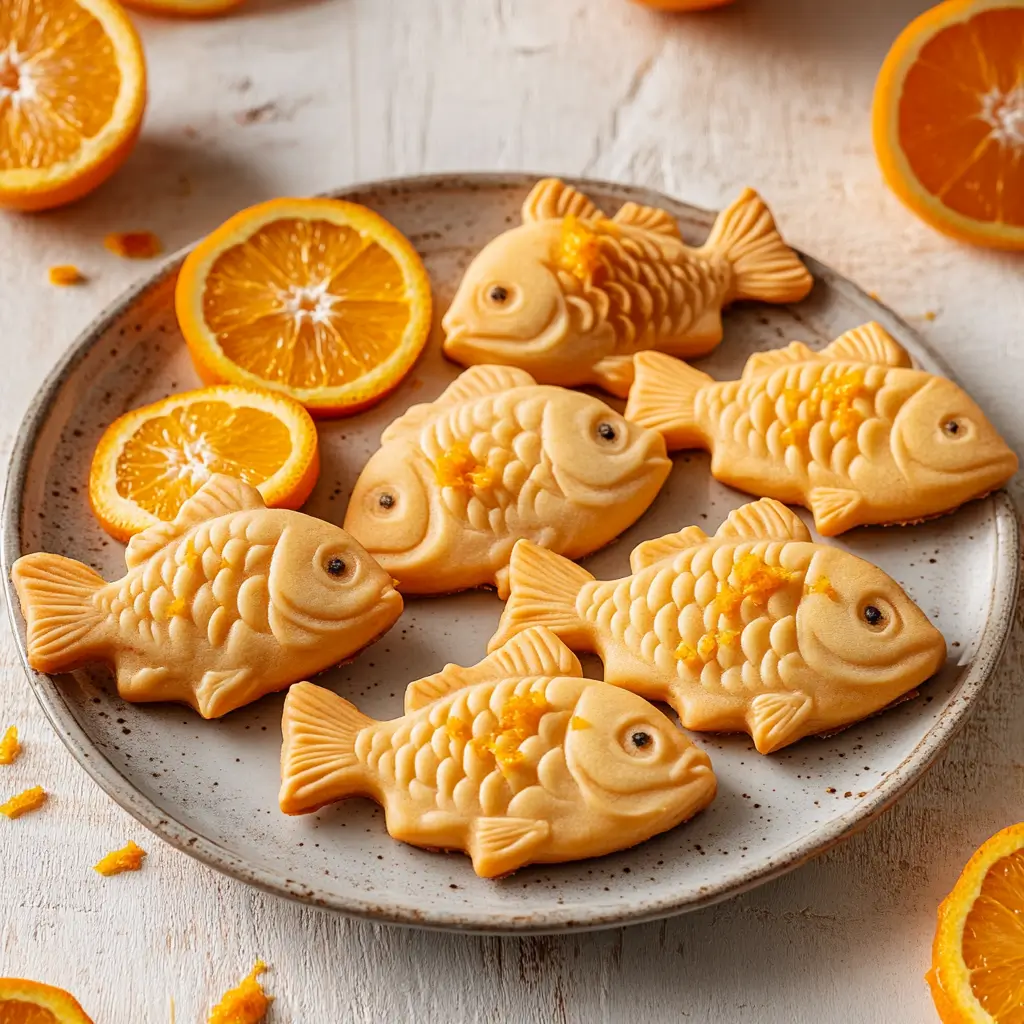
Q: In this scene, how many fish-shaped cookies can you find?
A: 6